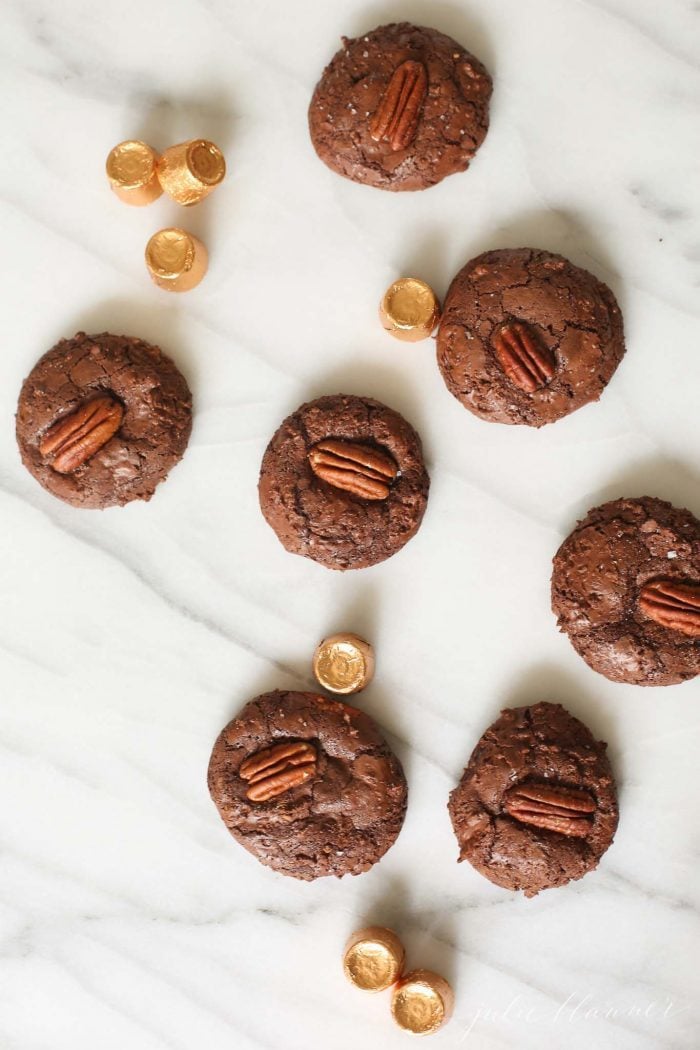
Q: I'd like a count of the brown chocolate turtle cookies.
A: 7